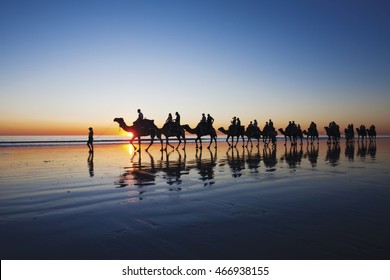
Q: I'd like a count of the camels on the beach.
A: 12